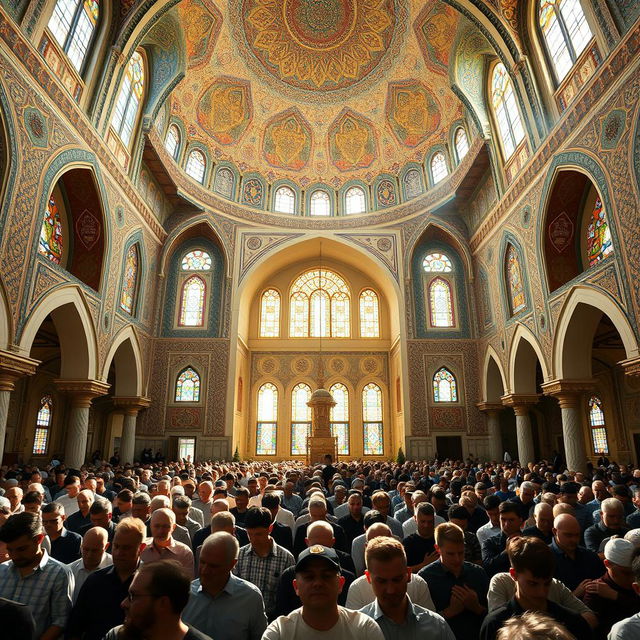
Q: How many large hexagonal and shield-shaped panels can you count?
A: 6